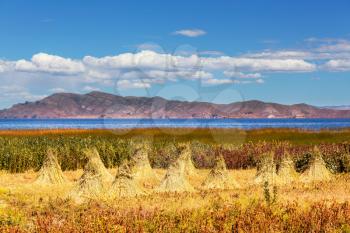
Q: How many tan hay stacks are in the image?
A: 11